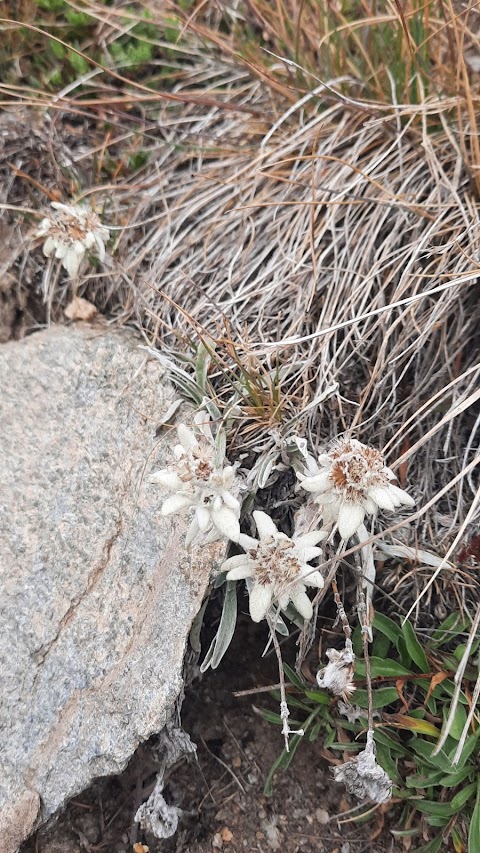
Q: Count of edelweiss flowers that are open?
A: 4